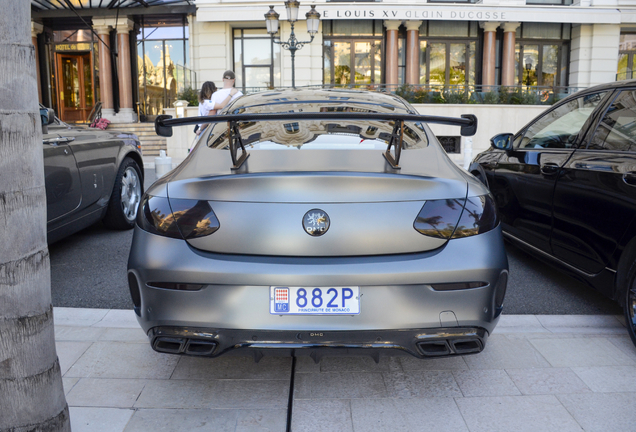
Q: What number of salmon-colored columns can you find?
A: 7